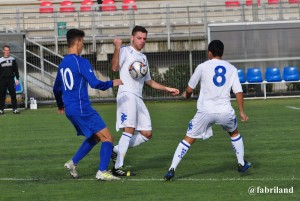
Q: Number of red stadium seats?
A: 9